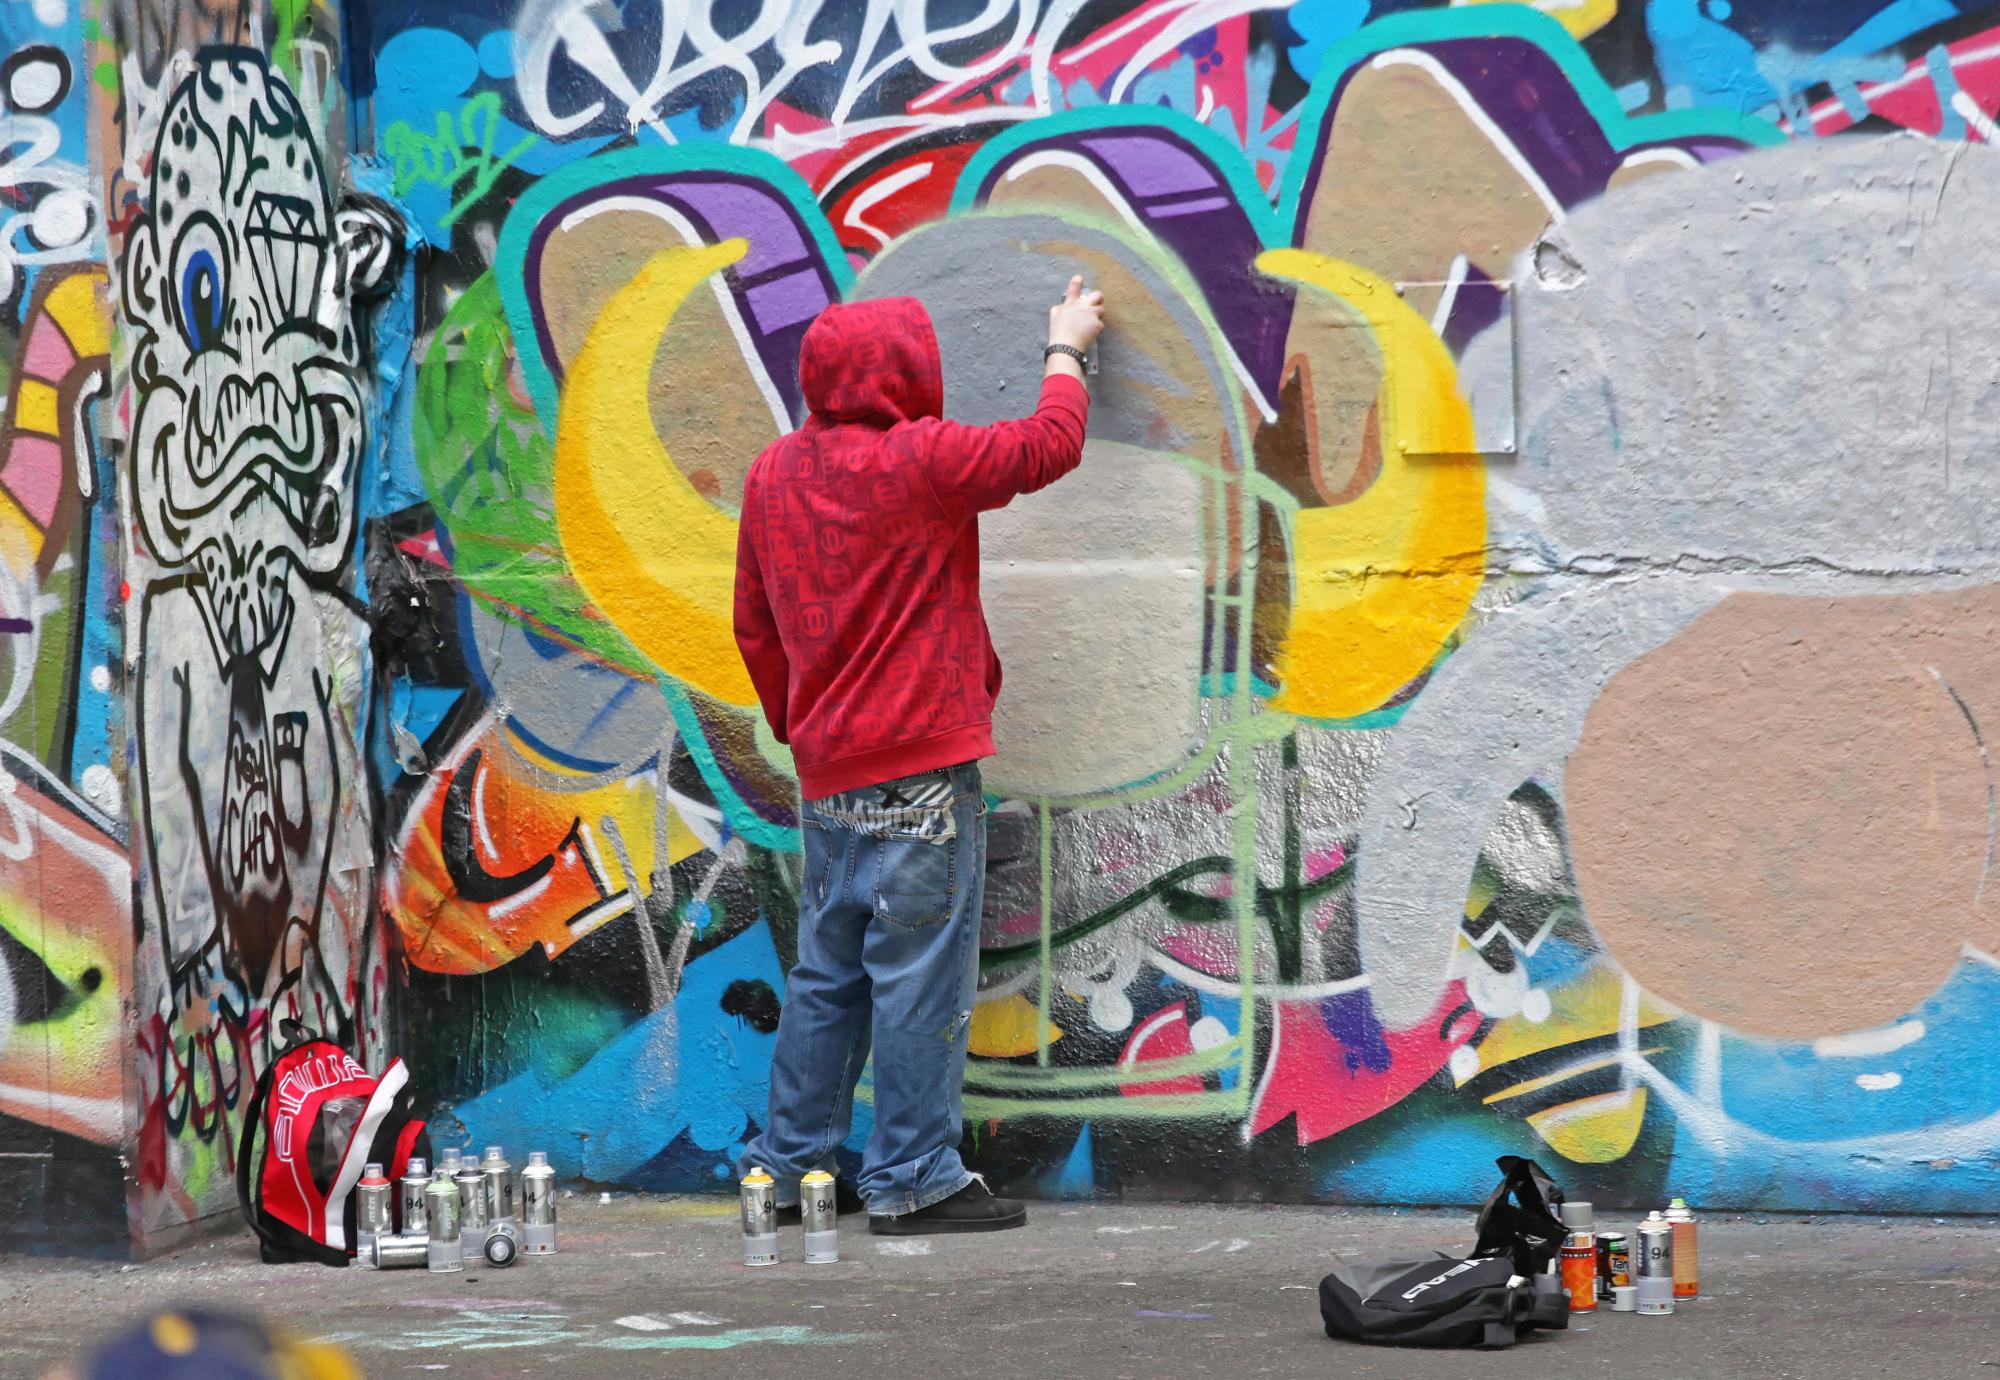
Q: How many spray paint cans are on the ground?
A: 14